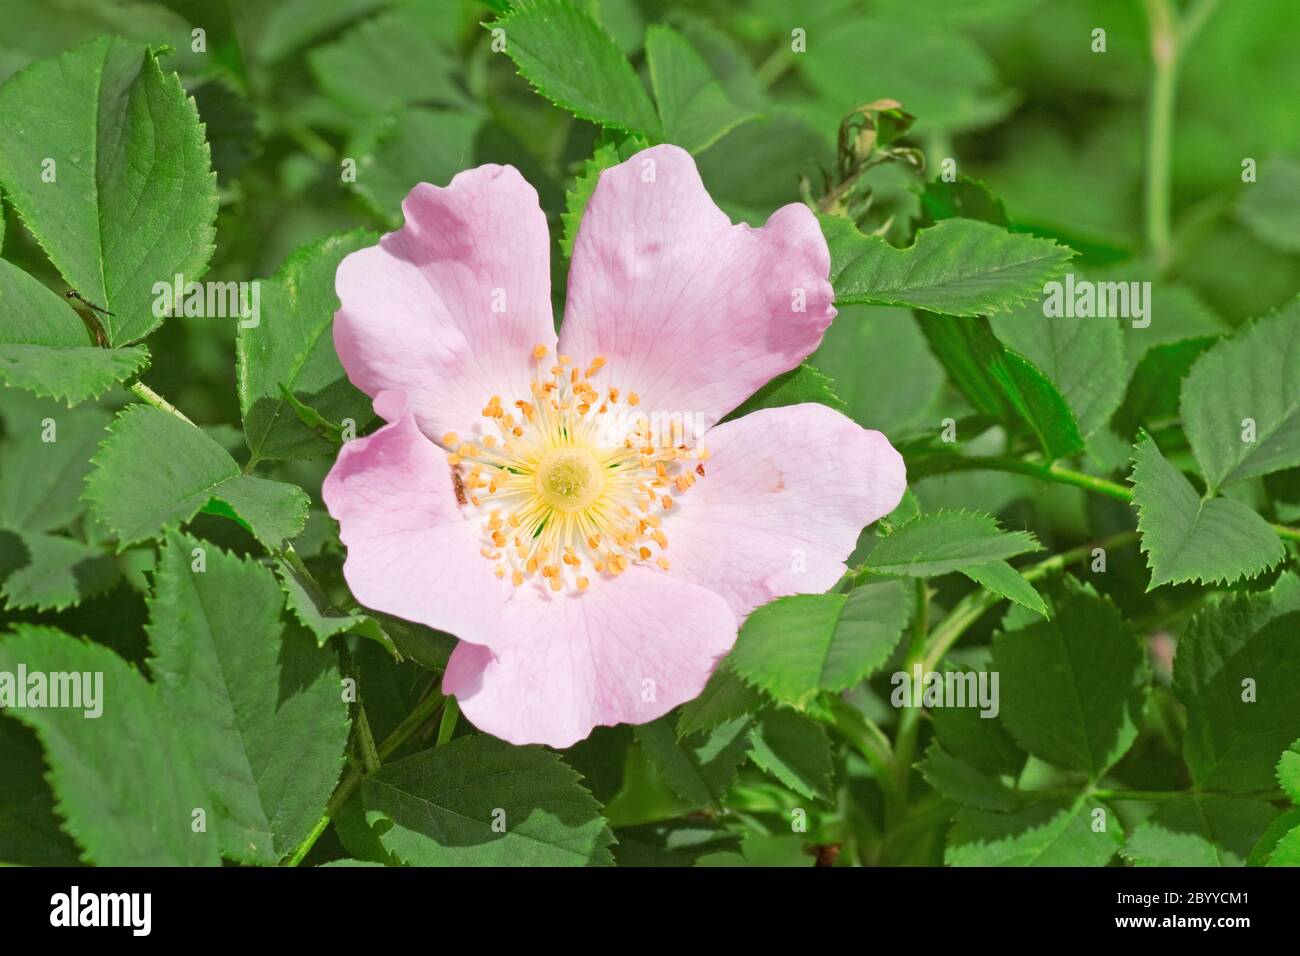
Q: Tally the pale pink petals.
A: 5